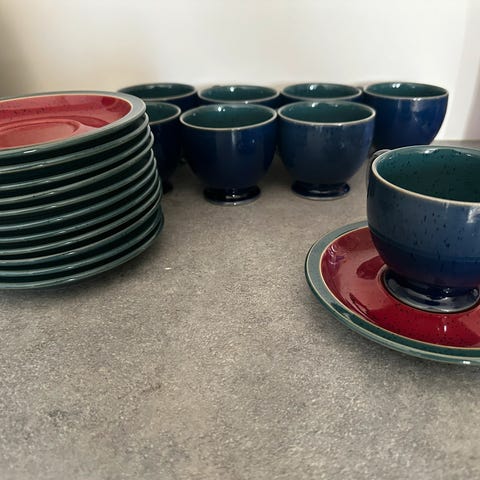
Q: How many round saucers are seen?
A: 12